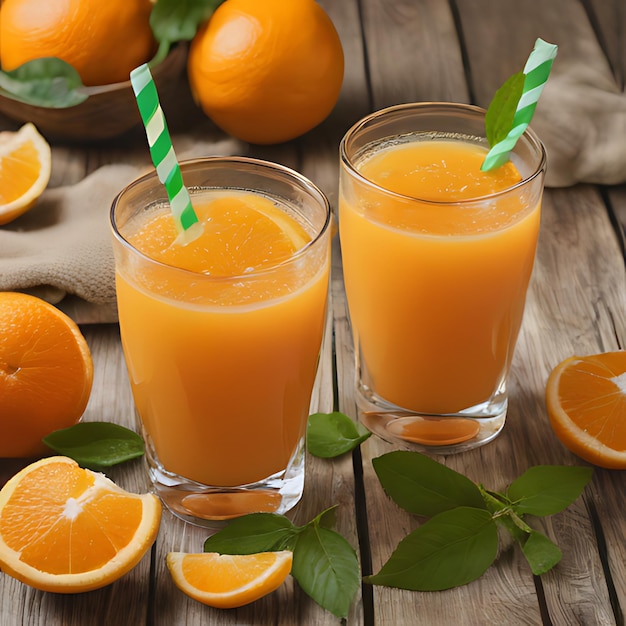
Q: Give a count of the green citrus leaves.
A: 11